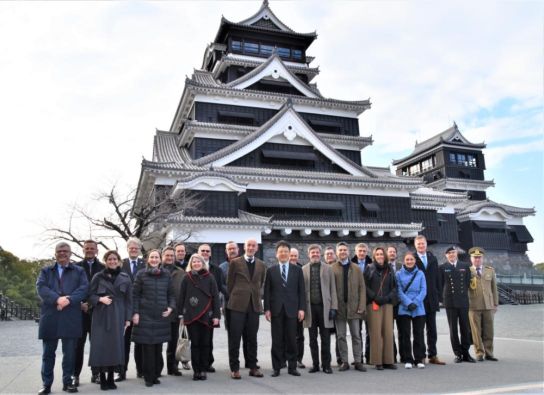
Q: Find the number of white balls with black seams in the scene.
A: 0